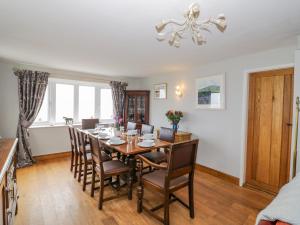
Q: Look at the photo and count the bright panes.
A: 4